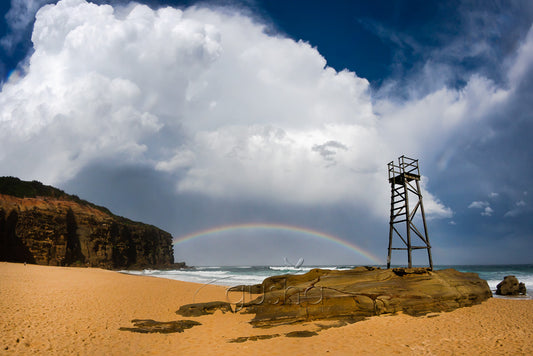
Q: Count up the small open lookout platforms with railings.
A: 1